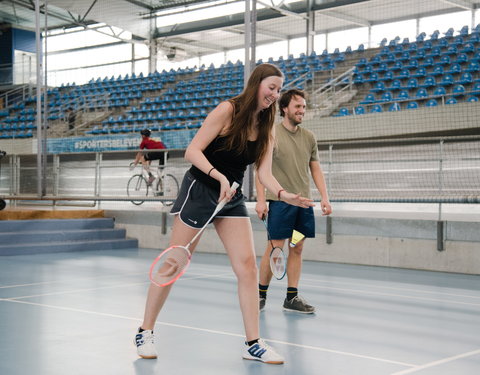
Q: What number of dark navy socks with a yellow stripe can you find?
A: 2